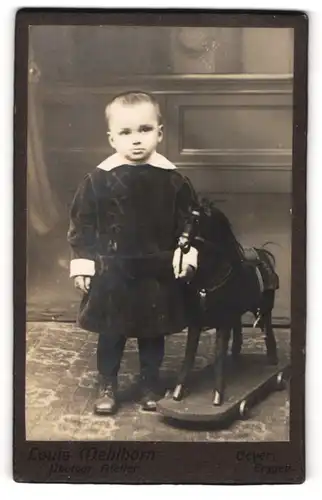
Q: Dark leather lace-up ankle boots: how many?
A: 2